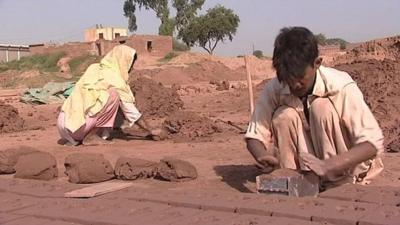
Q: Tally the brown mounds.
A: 5